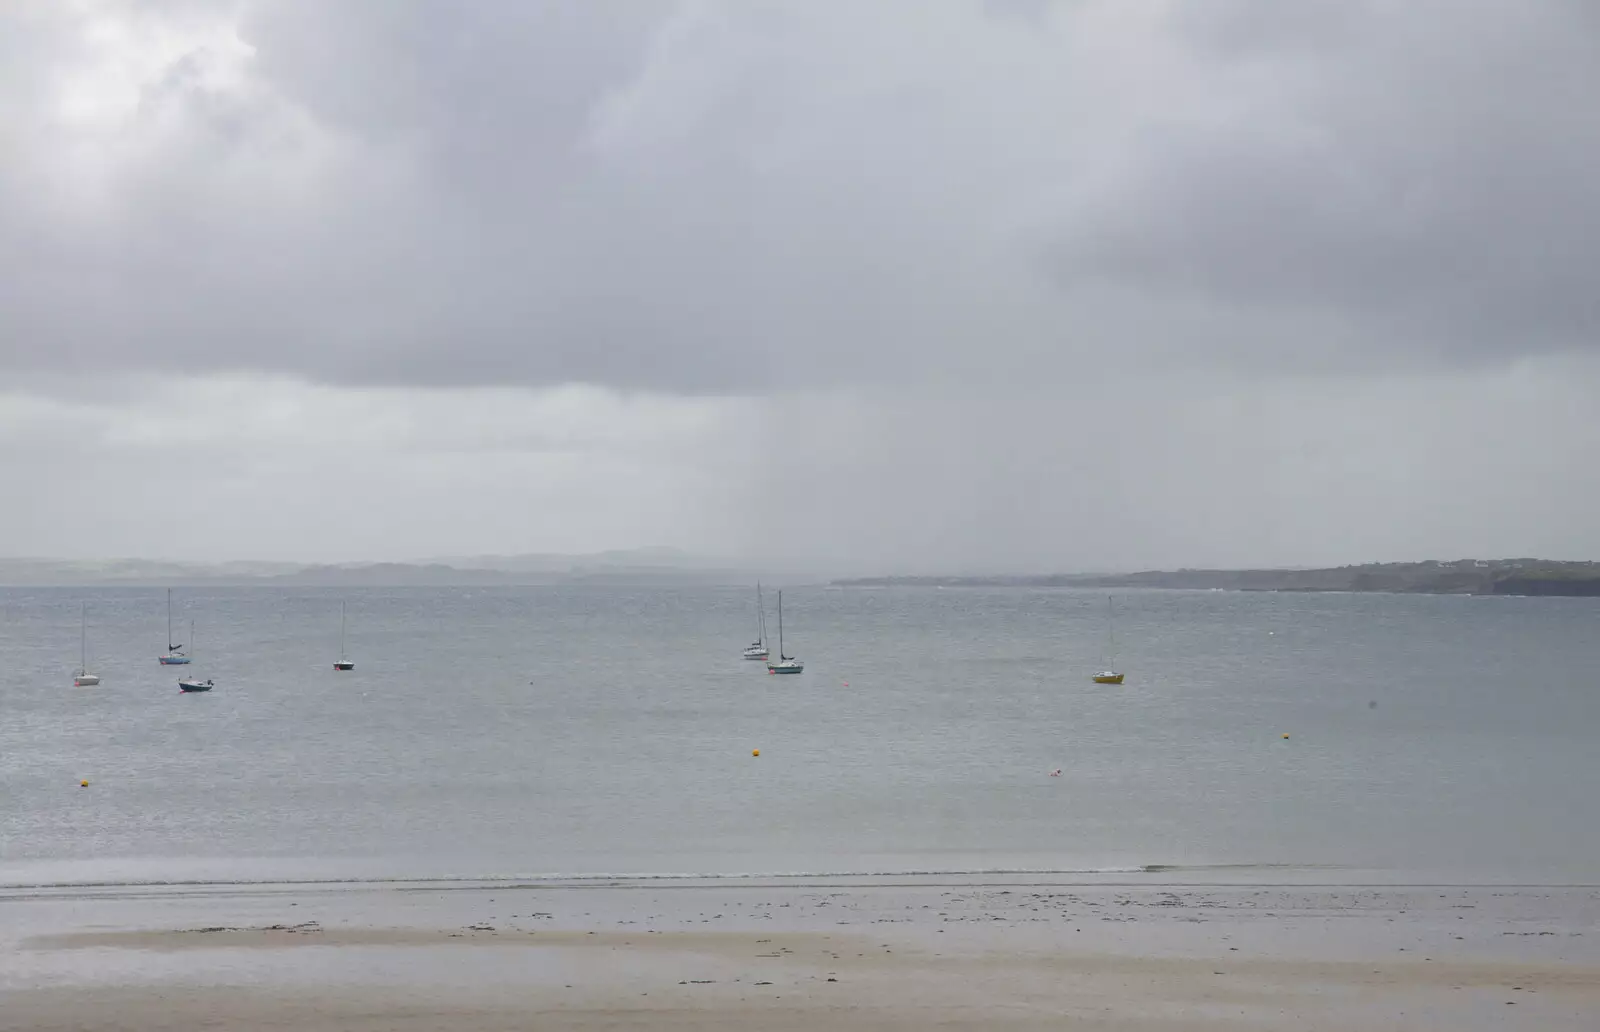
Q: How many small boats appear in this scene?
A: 7